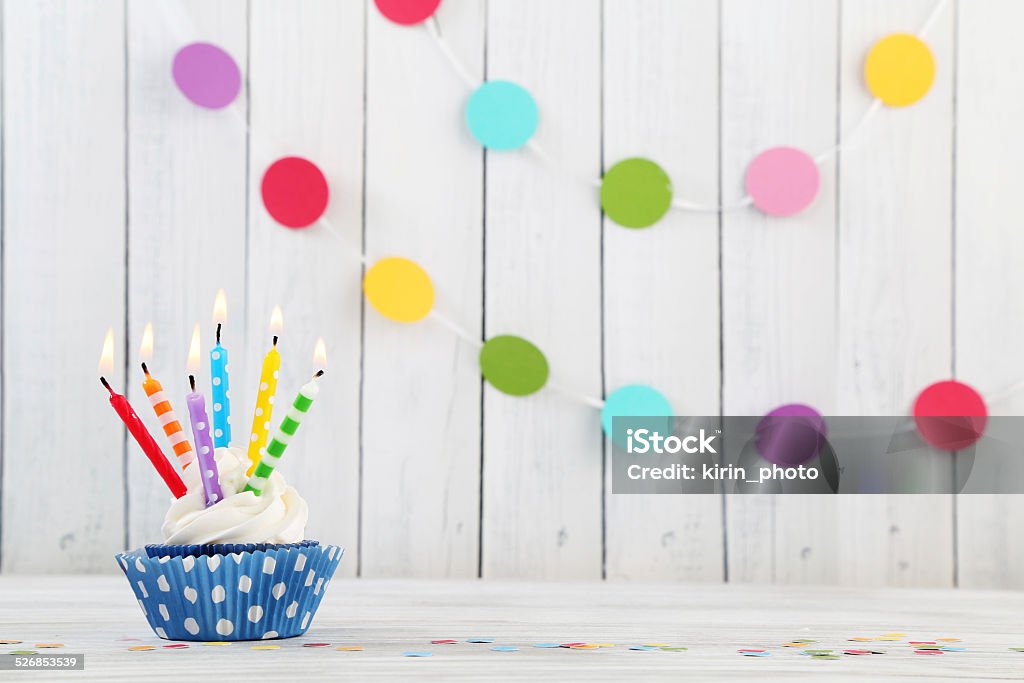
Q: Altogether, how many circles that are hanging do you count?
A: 12